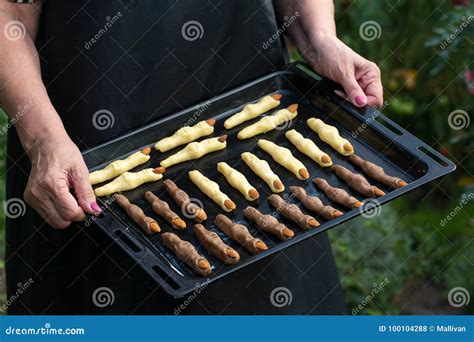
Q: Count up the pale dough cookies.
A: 12